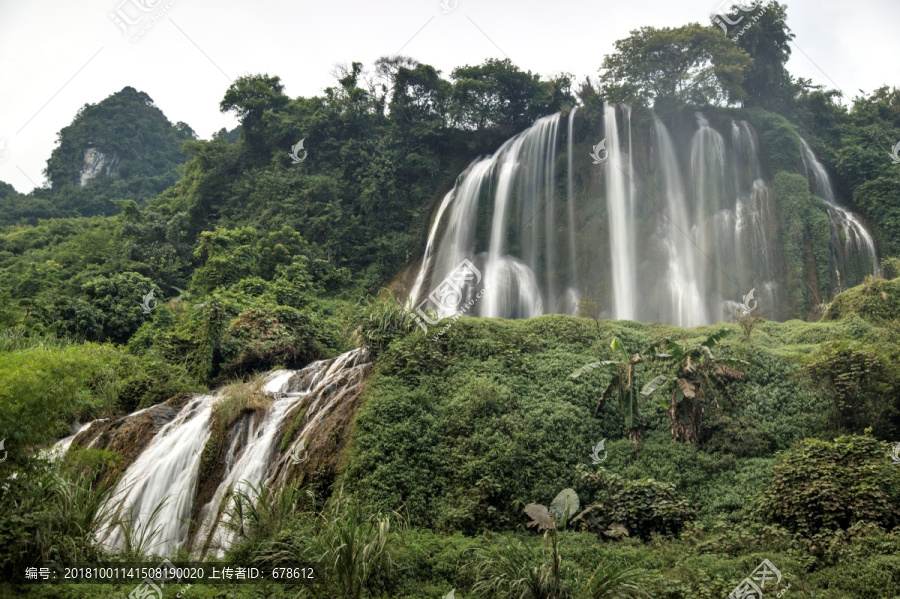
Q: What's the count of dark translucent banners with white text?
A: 1